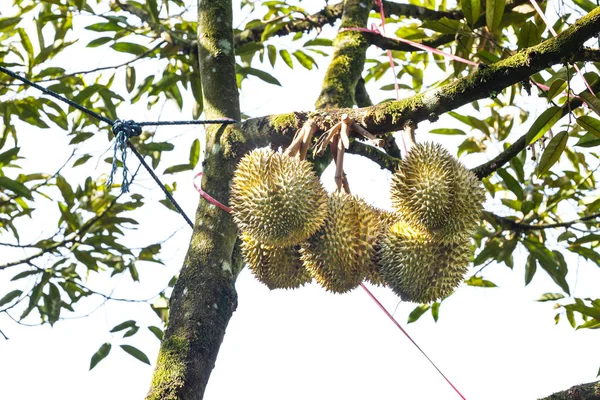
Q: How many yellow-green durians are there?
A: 6